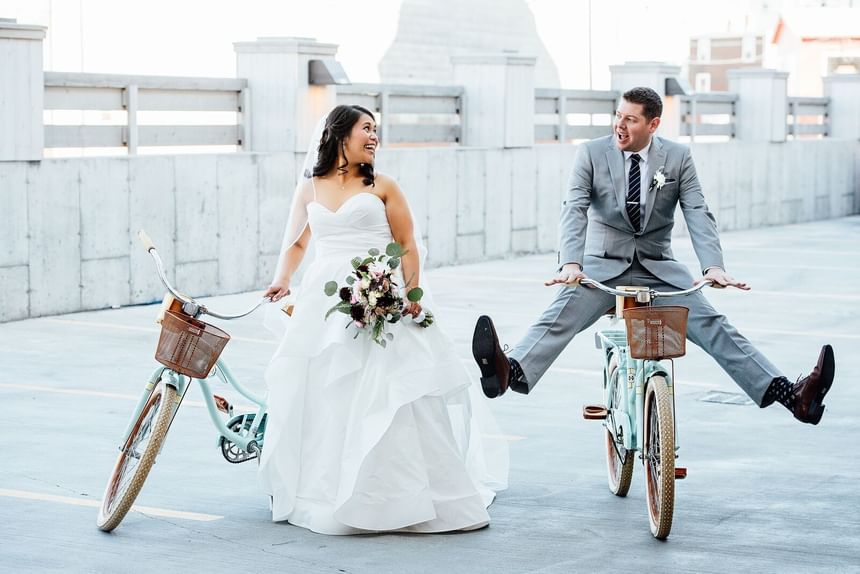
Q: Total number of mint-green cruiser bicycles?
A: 2